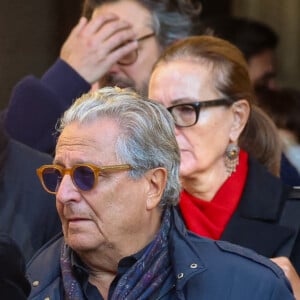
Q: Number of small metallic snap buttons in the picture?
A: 4